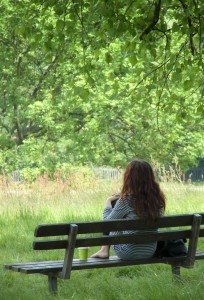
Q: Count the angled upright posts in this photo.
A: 2